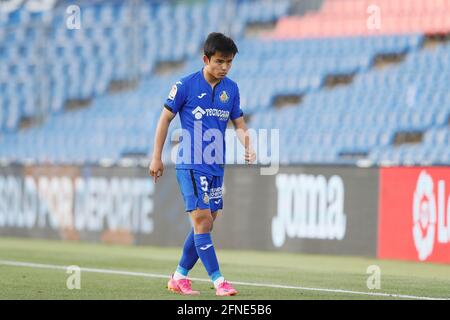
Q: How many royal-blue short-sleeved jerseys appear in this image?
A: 1